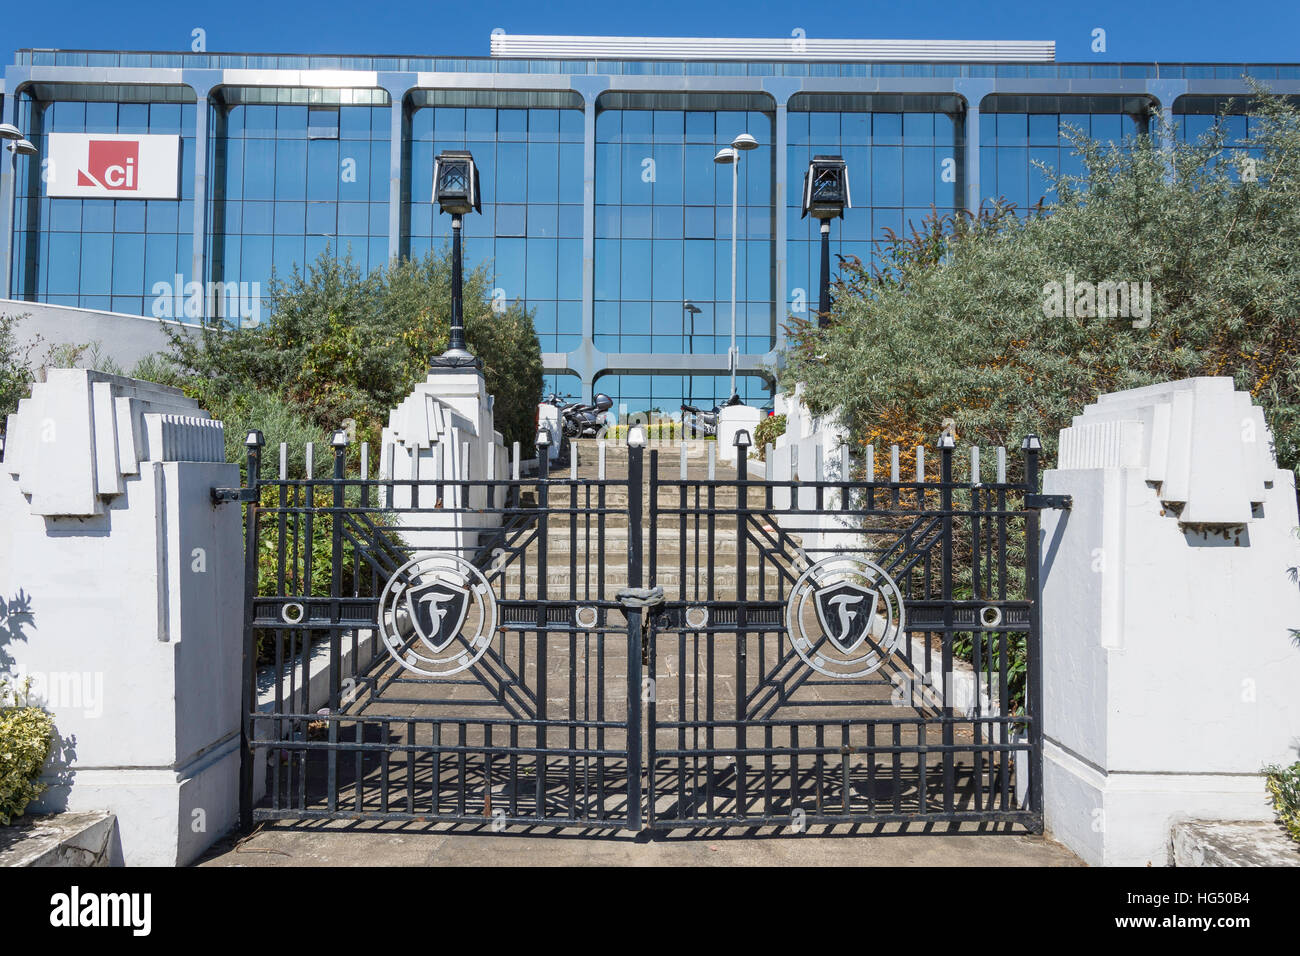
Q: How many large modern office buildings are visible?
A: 1